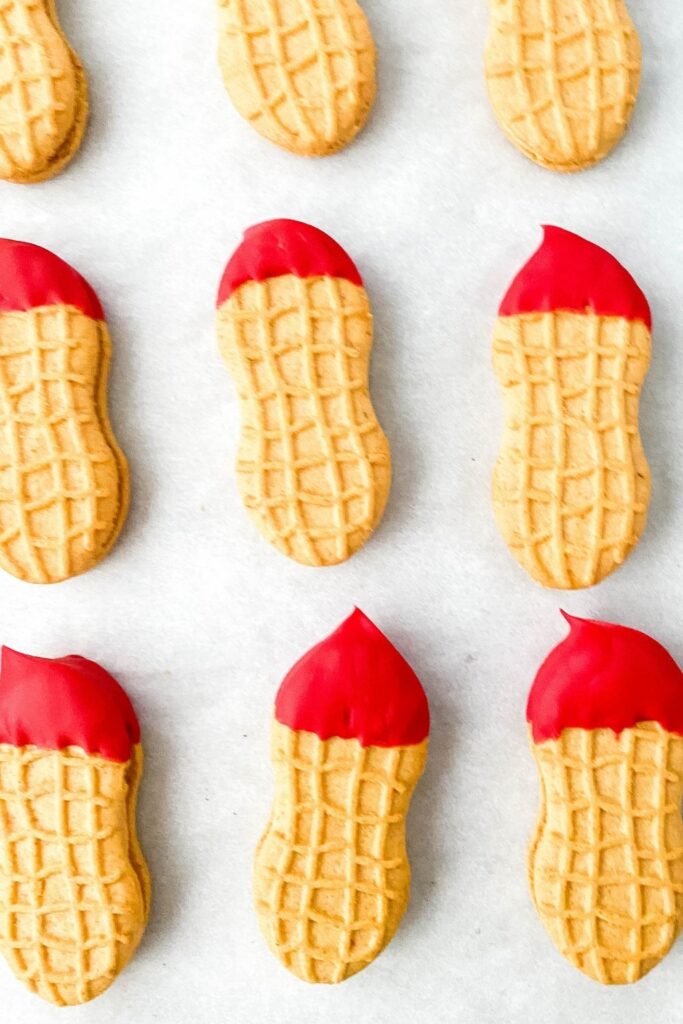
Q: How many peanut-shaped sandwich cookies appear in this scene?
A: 9